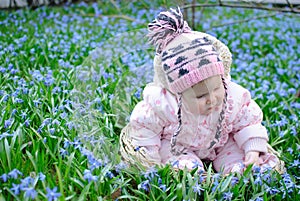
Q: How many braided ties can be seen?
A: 2